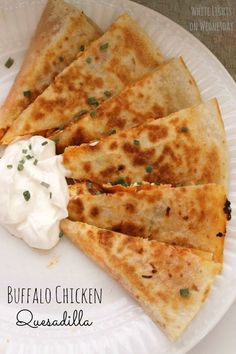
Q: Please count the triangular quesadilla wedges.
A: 6